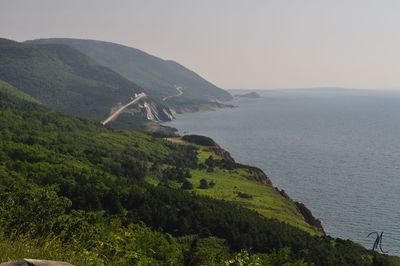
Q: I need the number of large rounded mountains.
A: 2